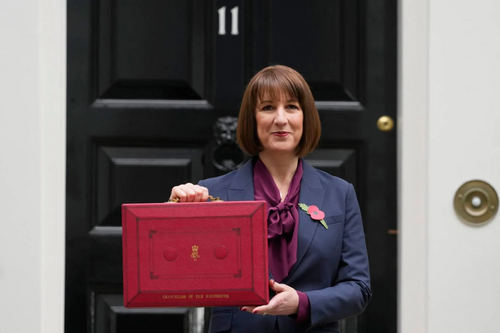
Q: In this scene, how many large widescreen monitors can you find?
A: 0